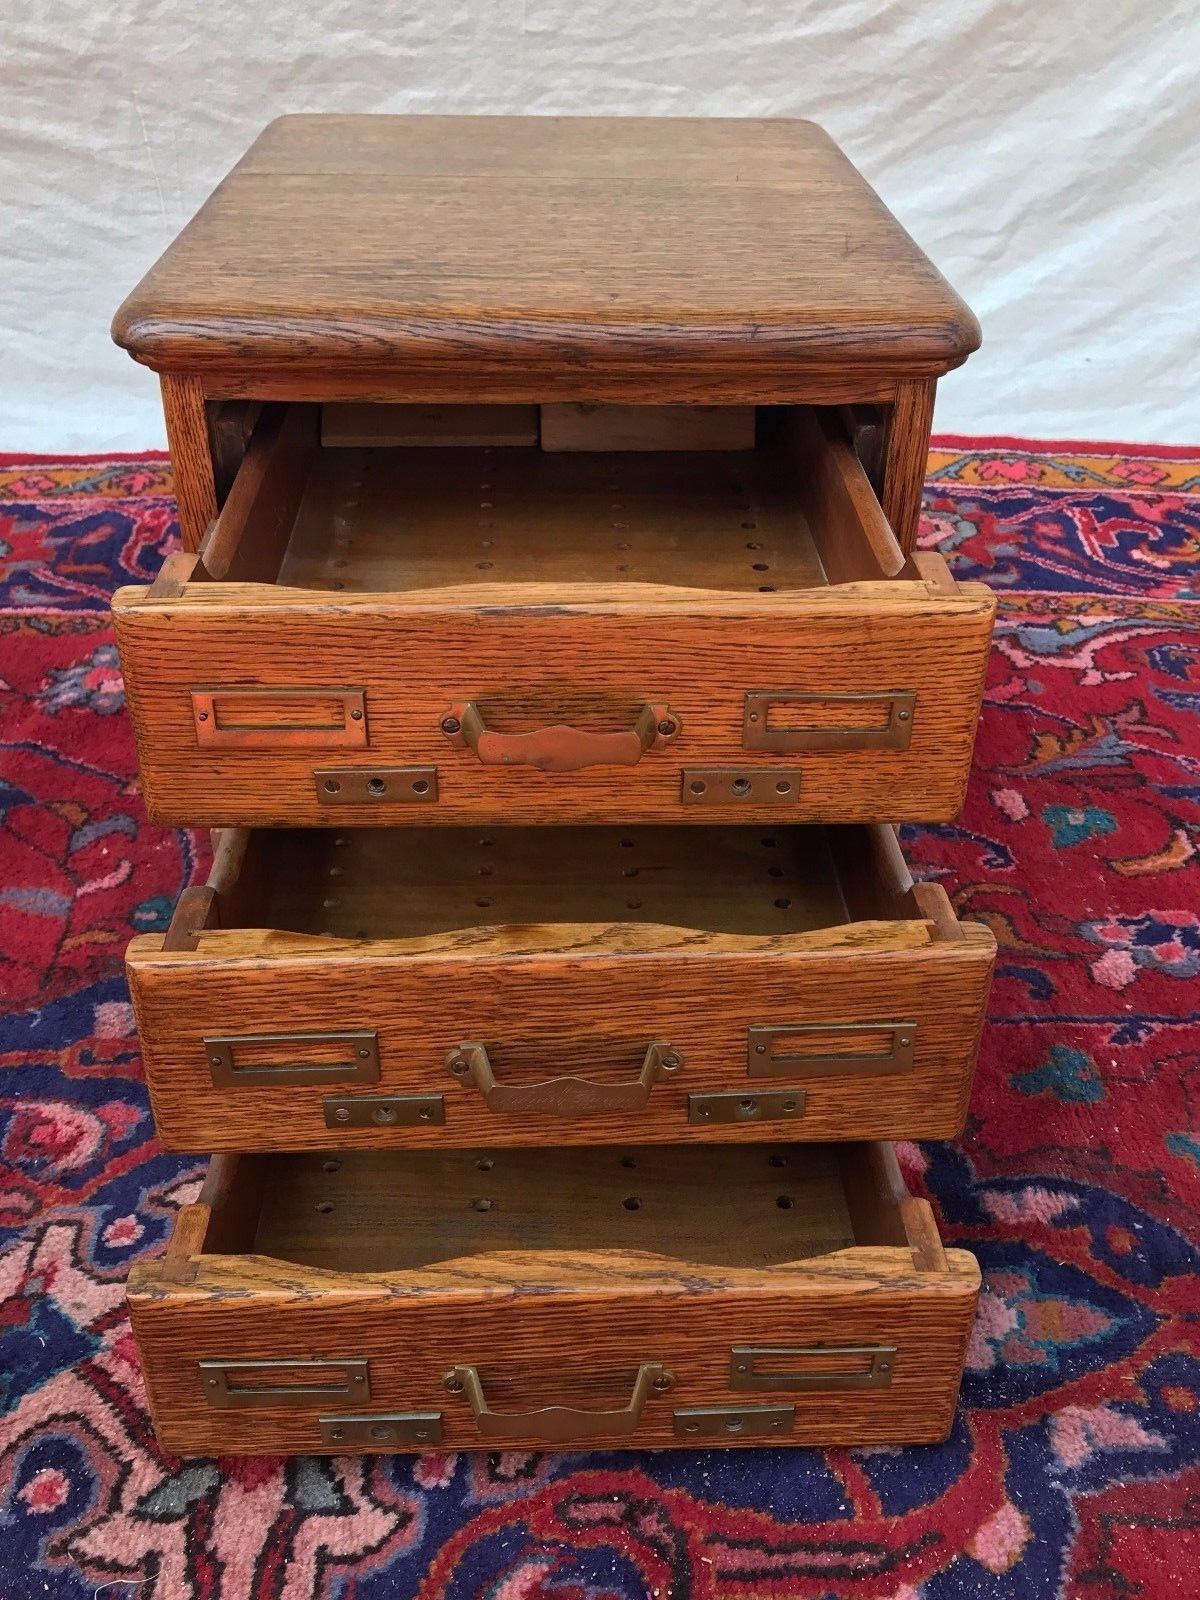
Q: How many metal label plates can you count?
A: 6